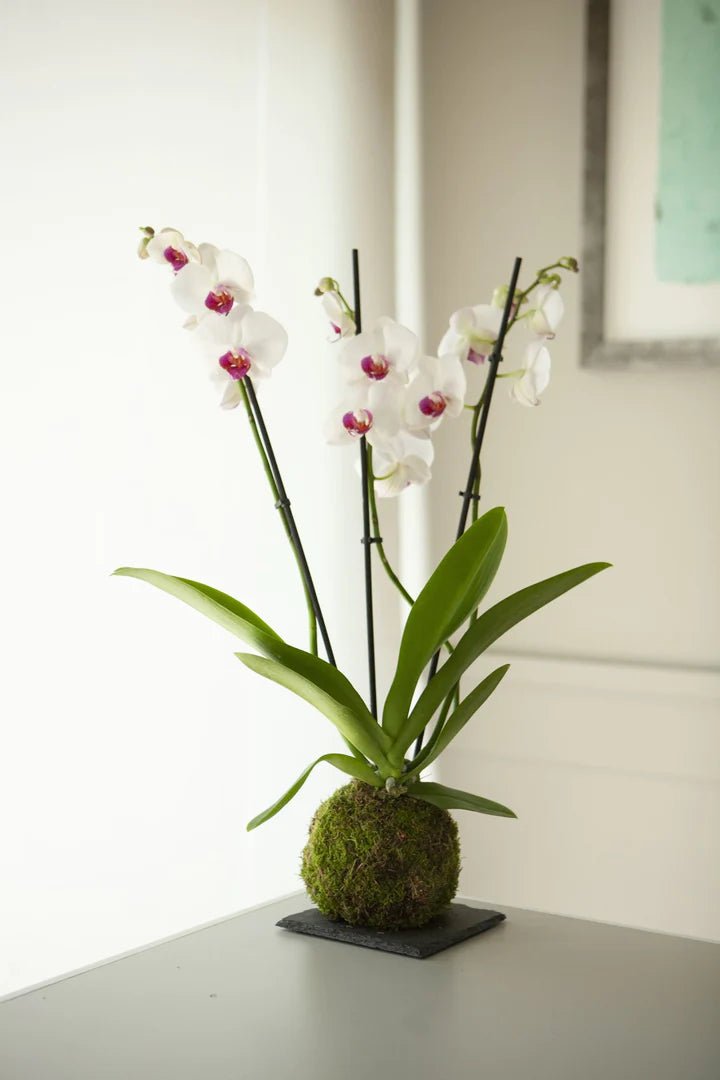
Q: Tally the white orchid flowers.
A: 11